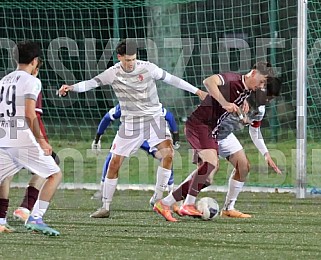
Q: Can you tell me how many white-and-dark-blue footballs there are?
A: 1